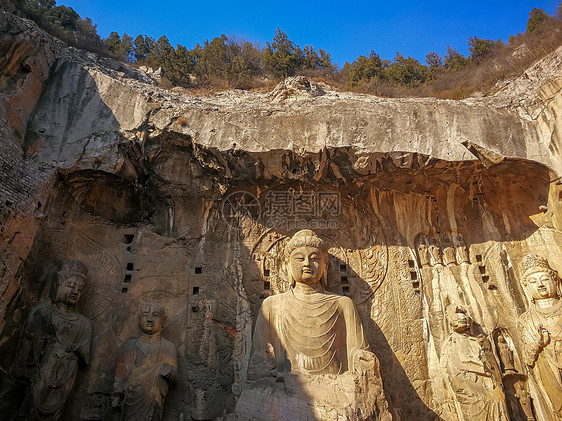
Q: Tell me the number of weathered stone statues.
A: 5